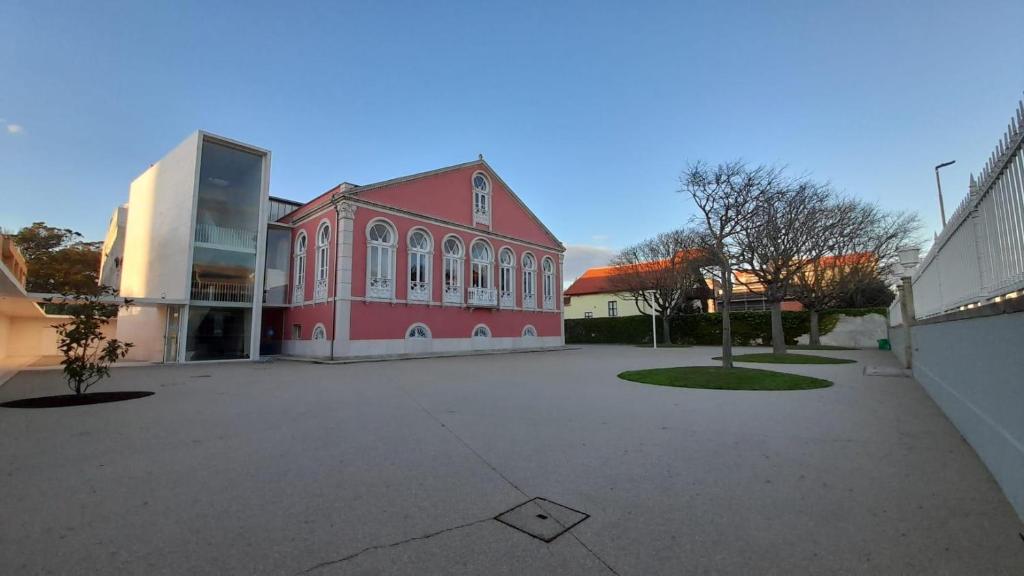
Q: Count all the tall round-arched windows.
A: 10